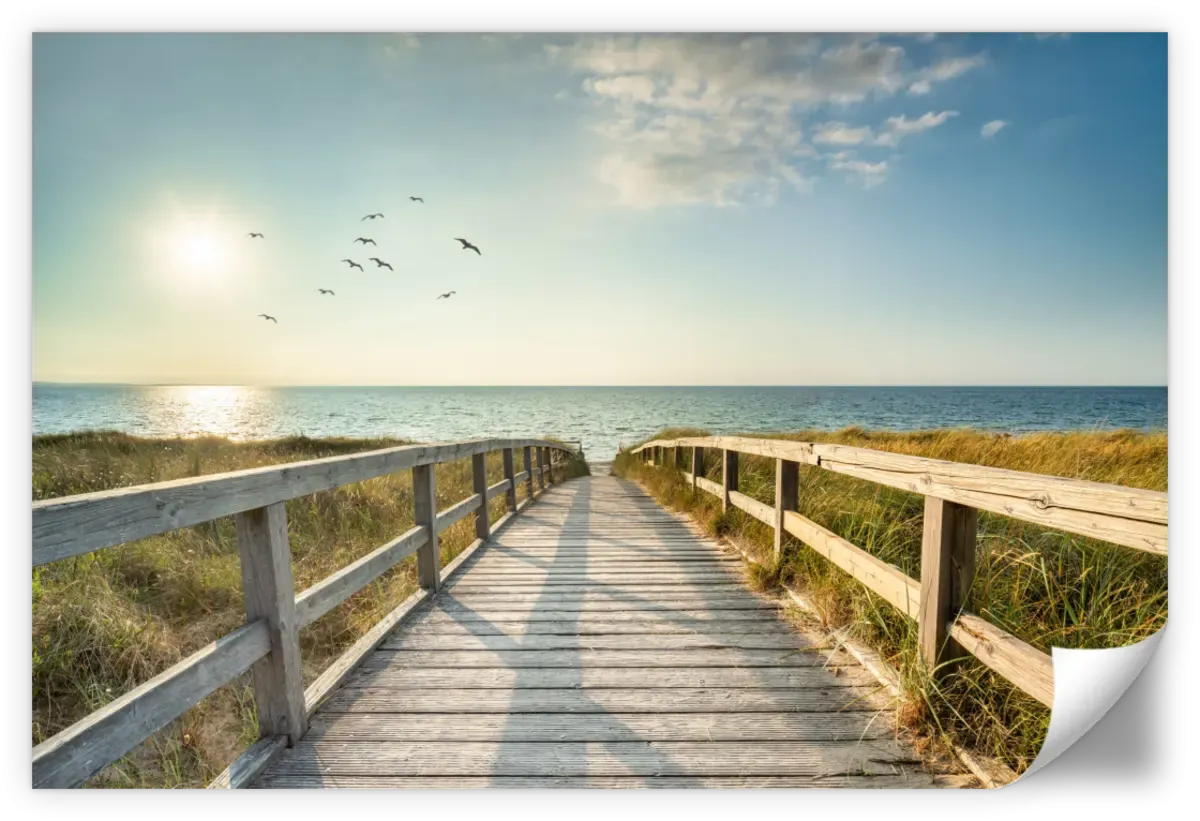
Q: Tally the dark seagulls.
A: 10